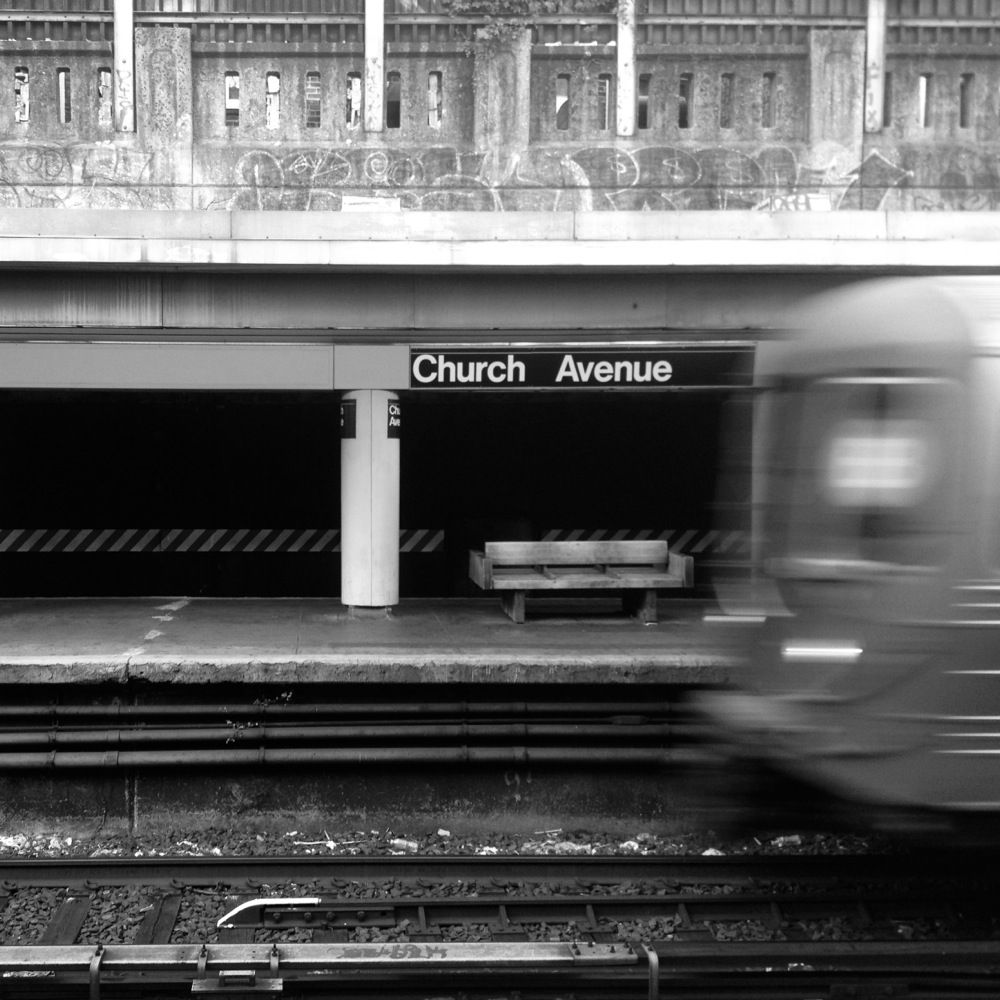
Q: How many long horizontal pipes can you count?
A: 3